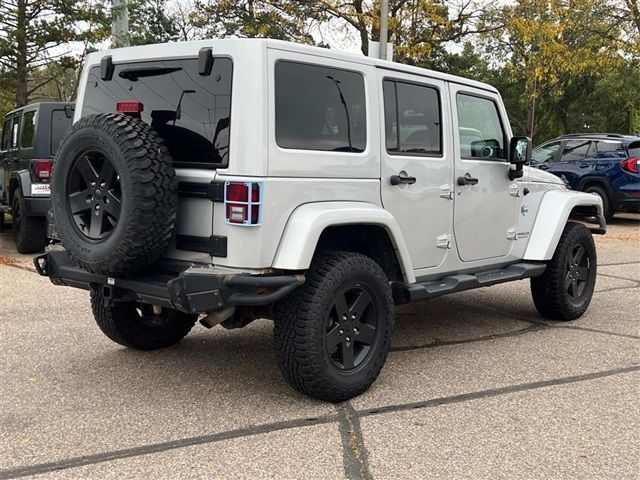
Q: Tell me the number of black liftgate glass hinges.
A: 2